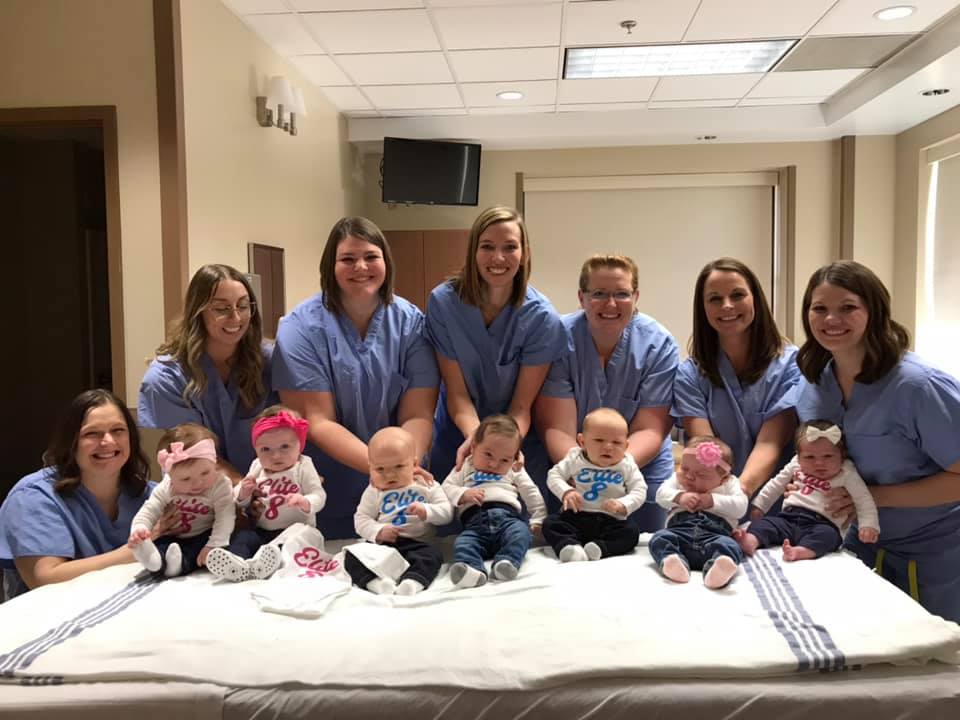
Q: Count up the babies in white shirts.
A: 7